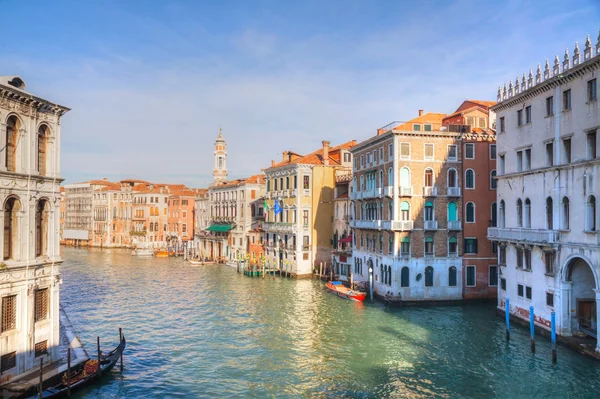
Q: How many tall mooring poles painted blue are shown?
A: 3